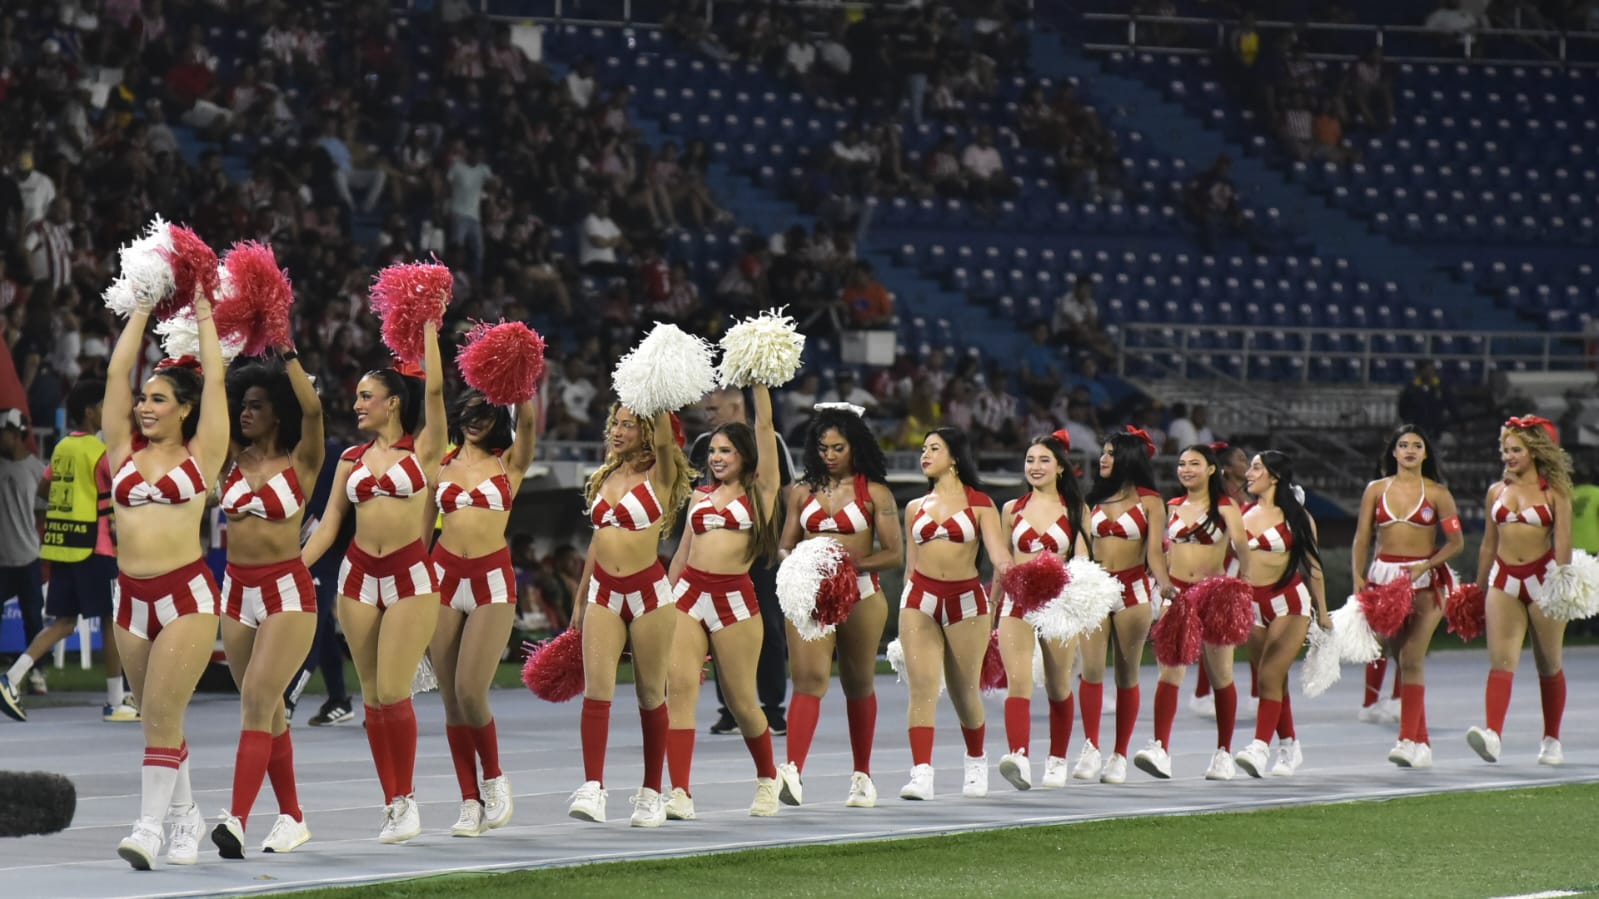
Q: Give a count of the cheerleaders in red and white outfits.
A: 15